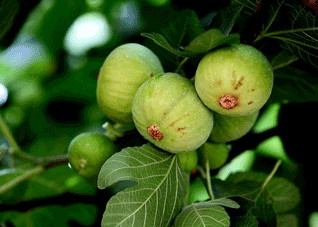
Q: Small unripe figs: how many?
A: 3